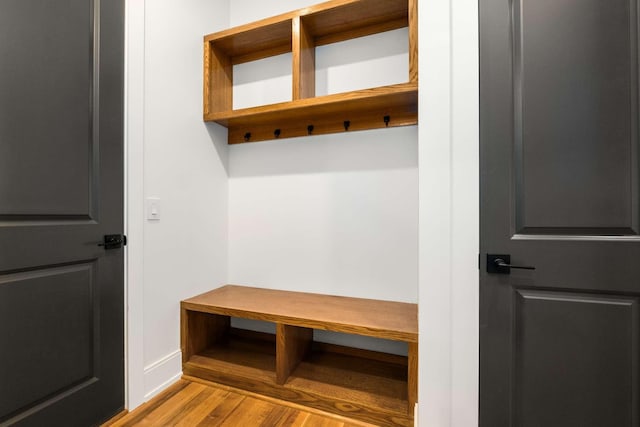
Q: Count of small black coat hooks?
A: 5